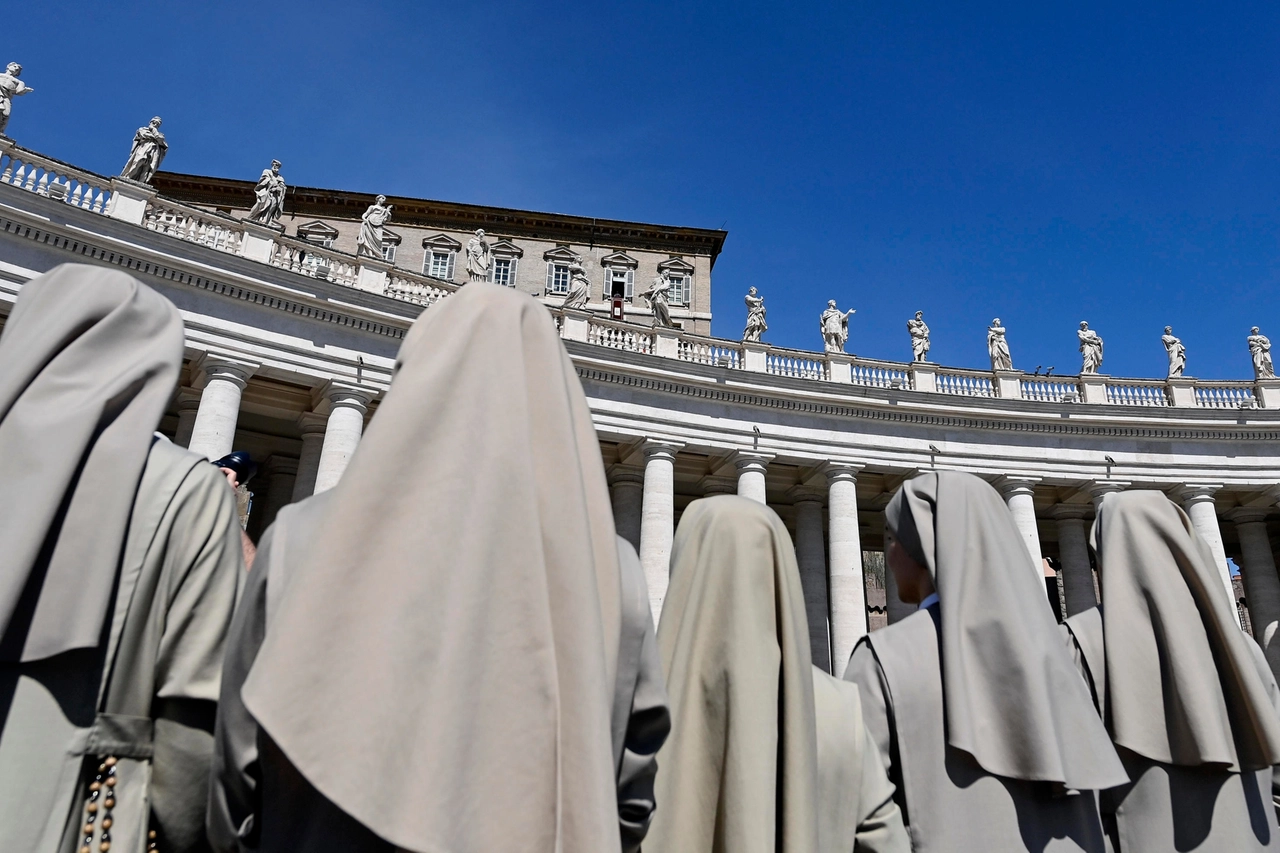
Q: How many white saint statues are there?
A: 14